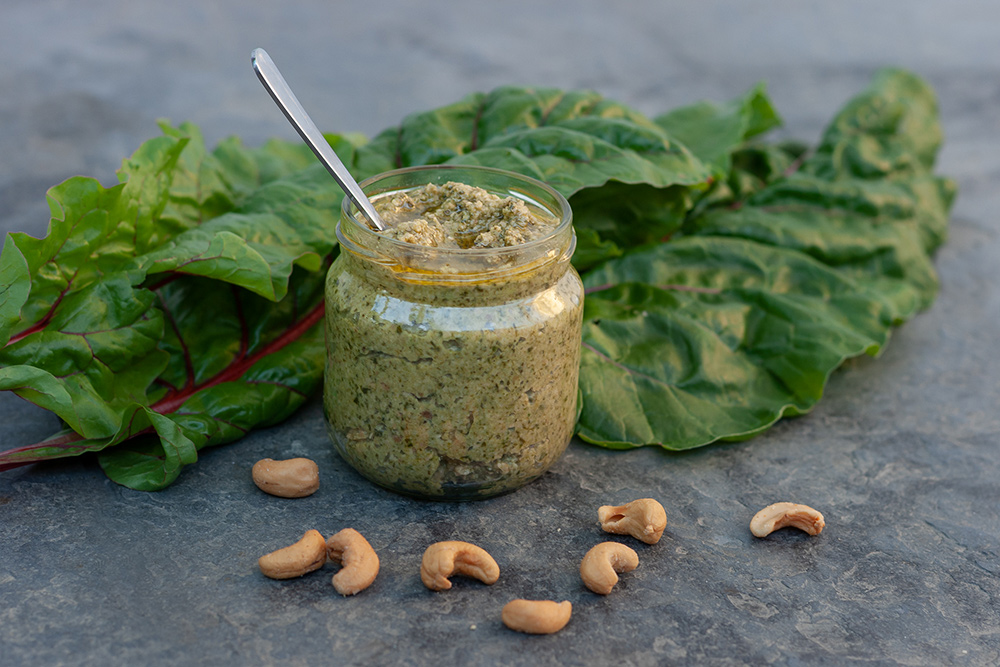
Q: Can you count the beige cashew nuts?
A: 8